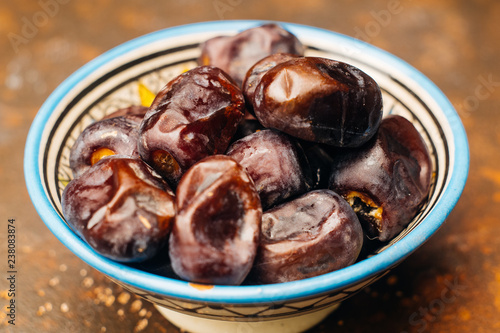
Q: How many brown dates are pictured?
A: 11